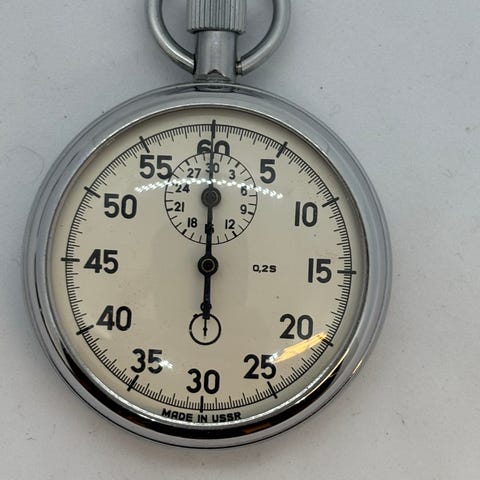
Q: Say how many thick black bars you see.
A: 12